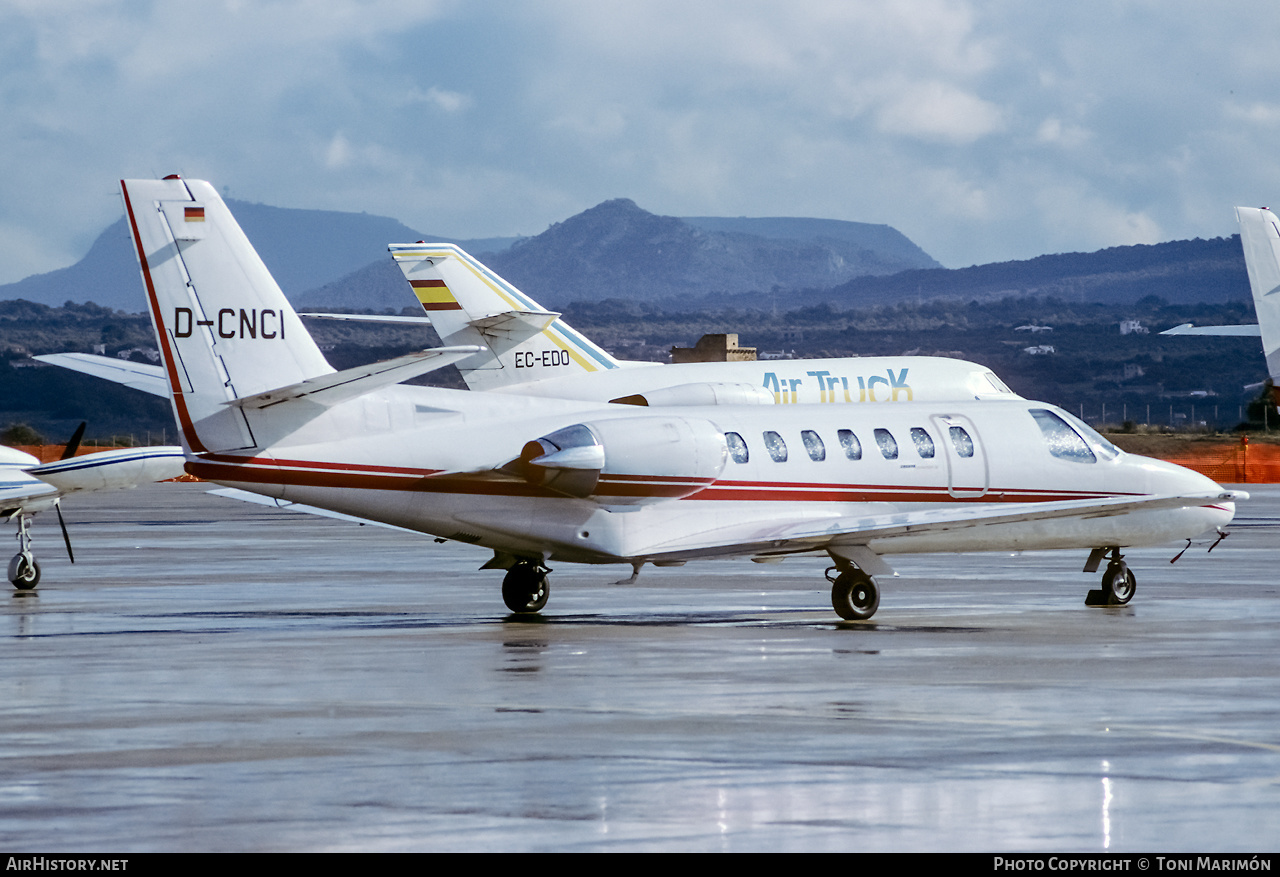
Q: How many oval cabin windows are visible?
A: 7